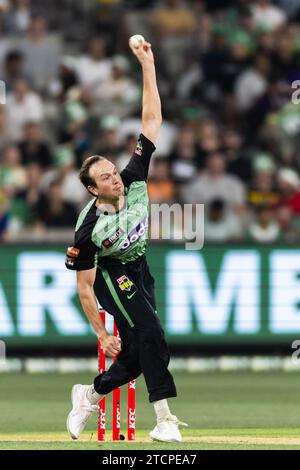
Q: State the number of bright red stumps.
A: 3